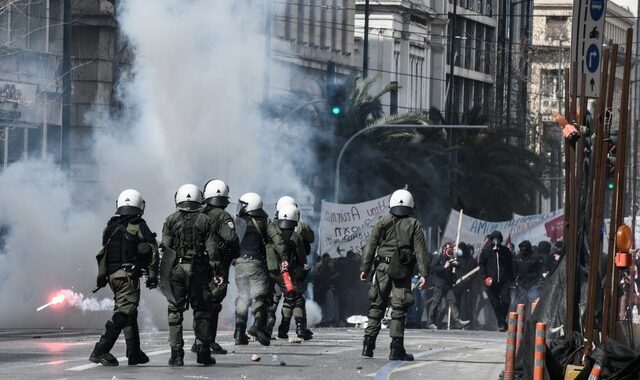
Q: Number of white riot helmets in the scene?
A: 7